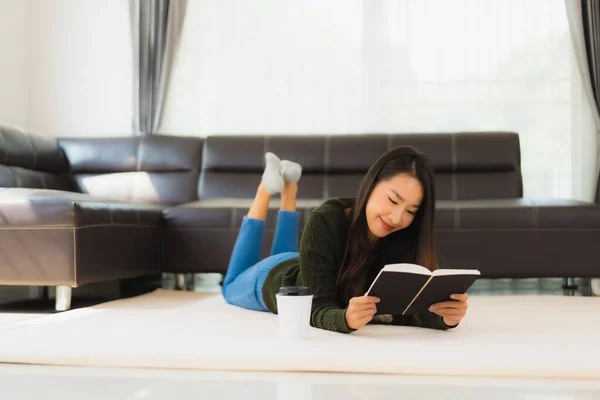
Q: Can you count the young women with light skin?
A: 1